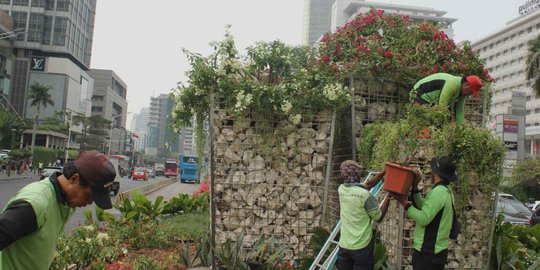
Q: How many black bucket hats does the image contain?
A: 1